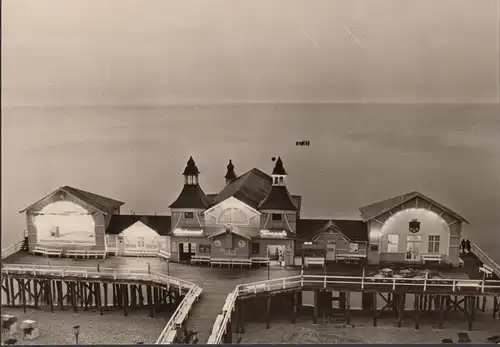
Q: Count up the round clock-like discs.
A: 2